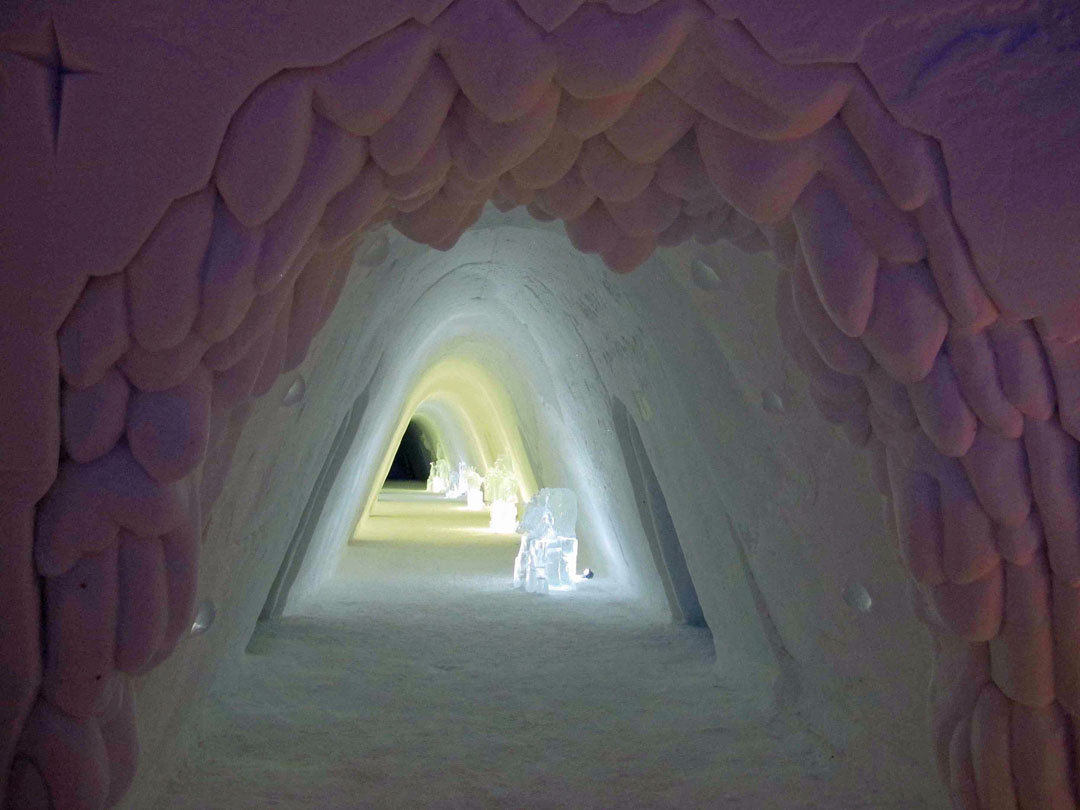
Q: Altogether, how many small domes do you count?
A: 6